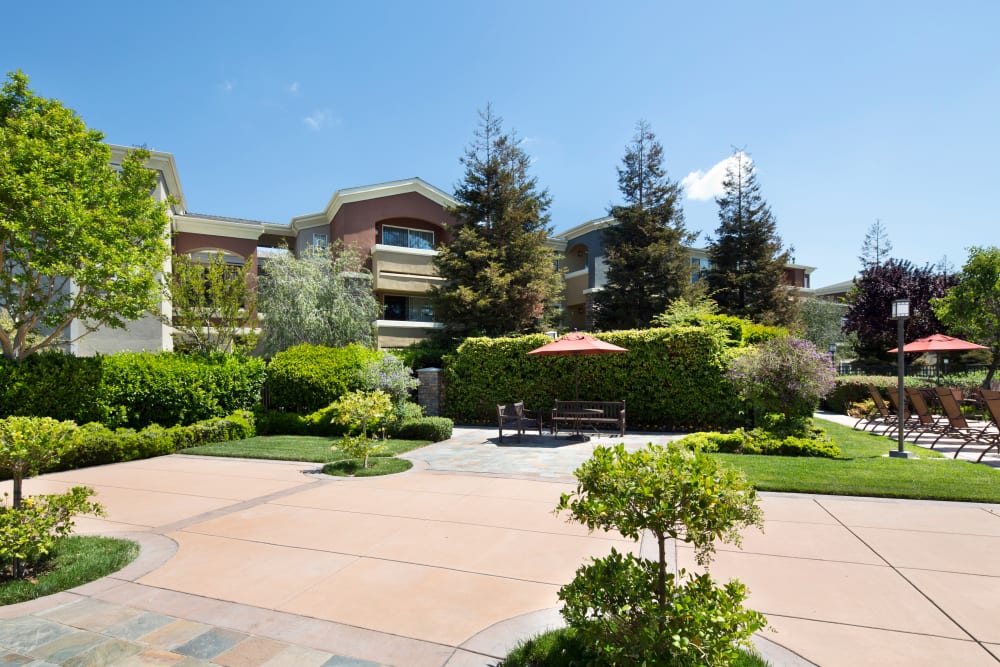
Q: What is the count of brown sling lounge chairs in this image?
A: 5